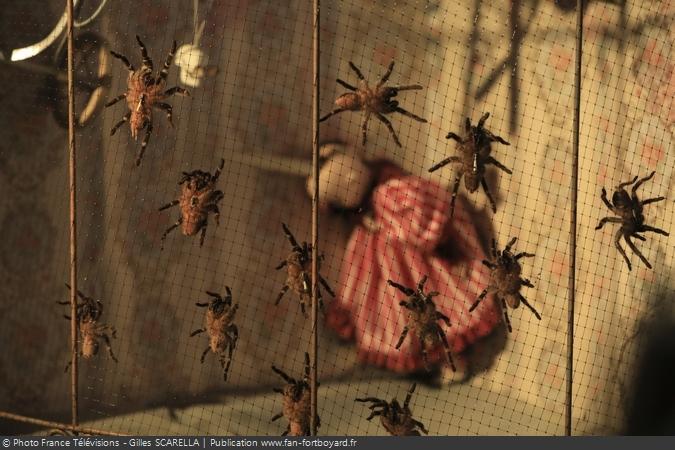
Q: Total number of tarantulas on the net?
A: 12